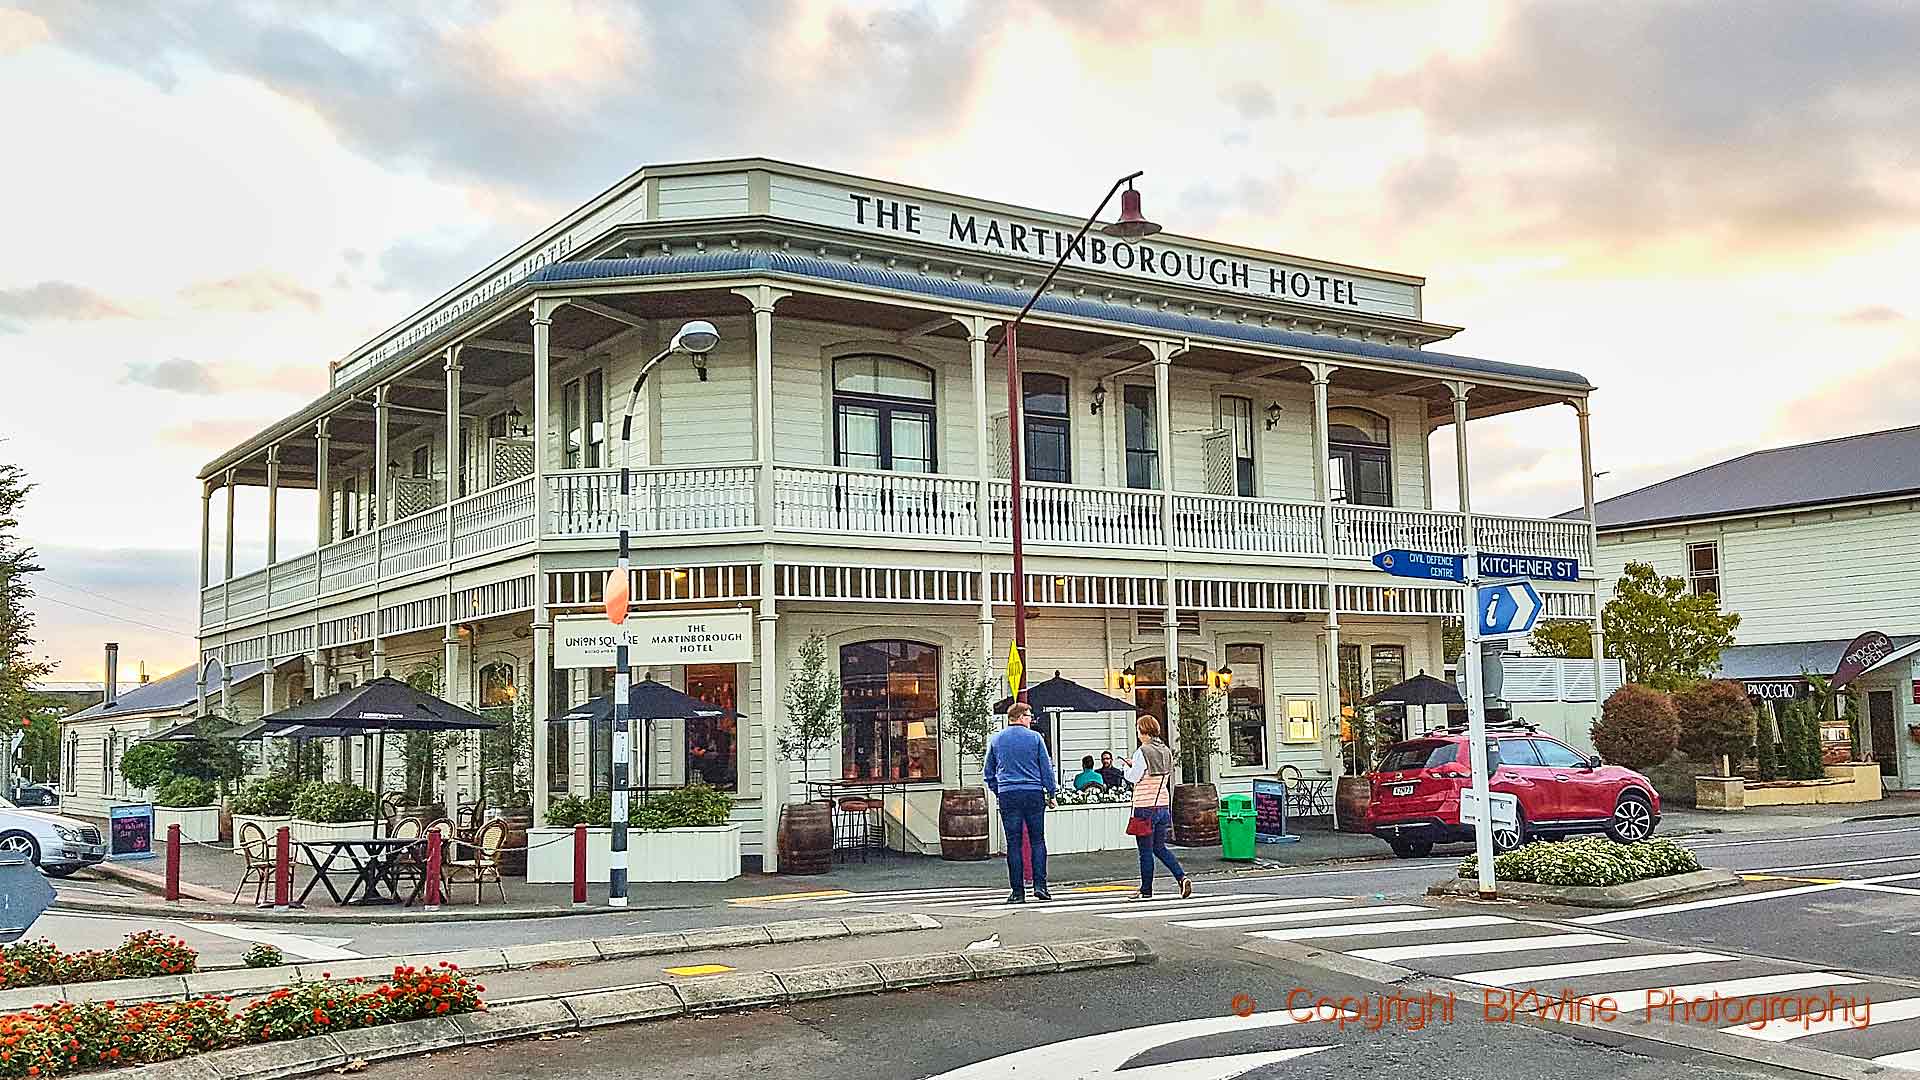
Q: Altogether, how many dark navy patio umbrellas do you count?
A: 6